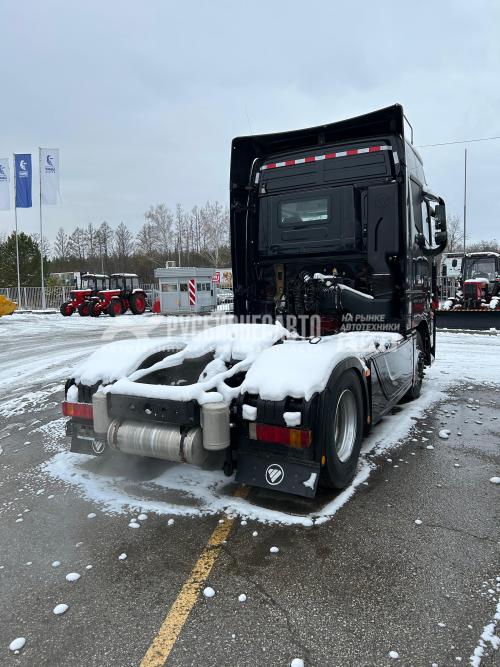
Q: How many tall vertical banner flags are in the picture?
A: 3